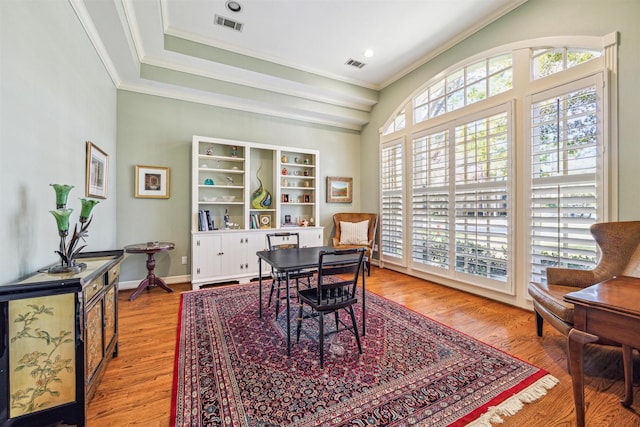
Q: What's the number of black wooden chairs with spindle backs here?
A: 2